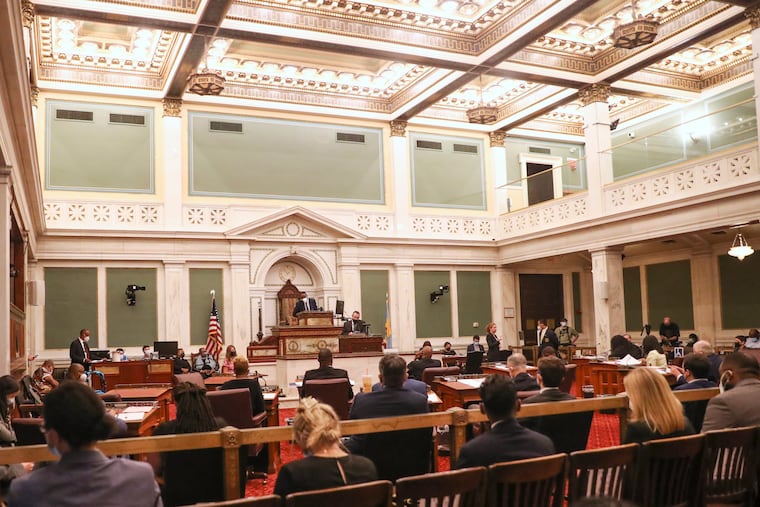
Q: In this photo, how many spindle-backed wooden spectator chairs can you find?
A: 7